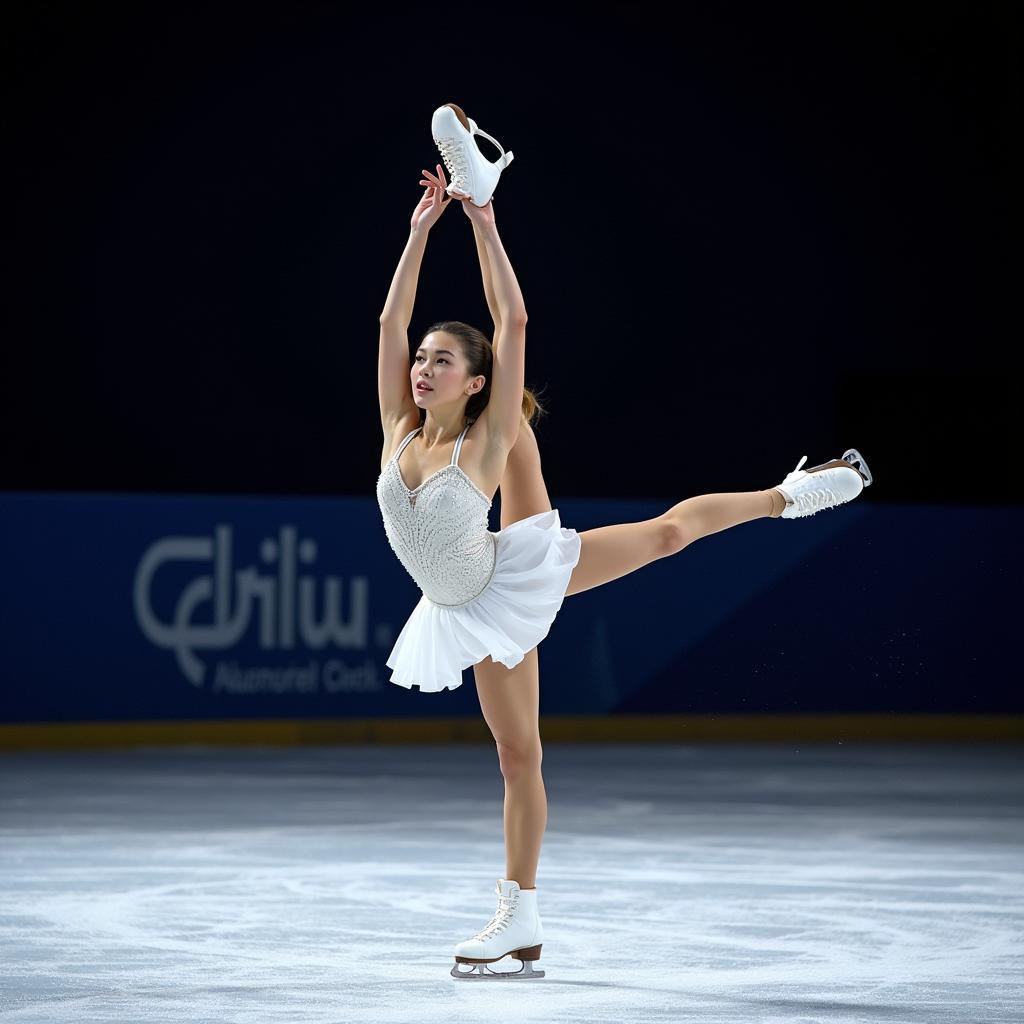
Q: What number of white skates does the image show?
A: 3